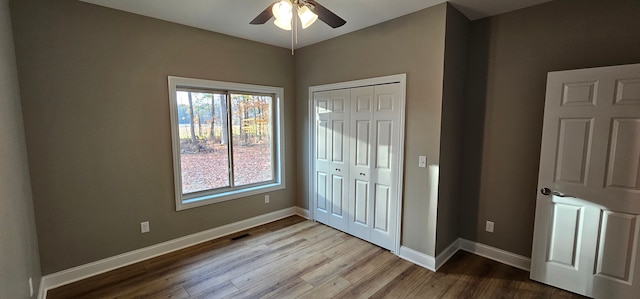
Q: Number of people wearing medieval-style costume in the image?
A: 0